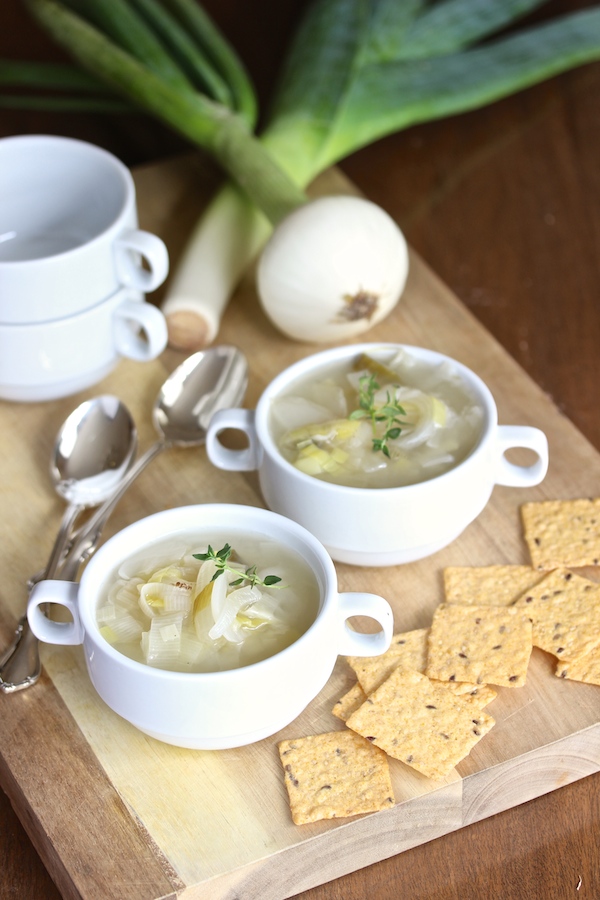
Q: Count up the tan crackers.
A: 9